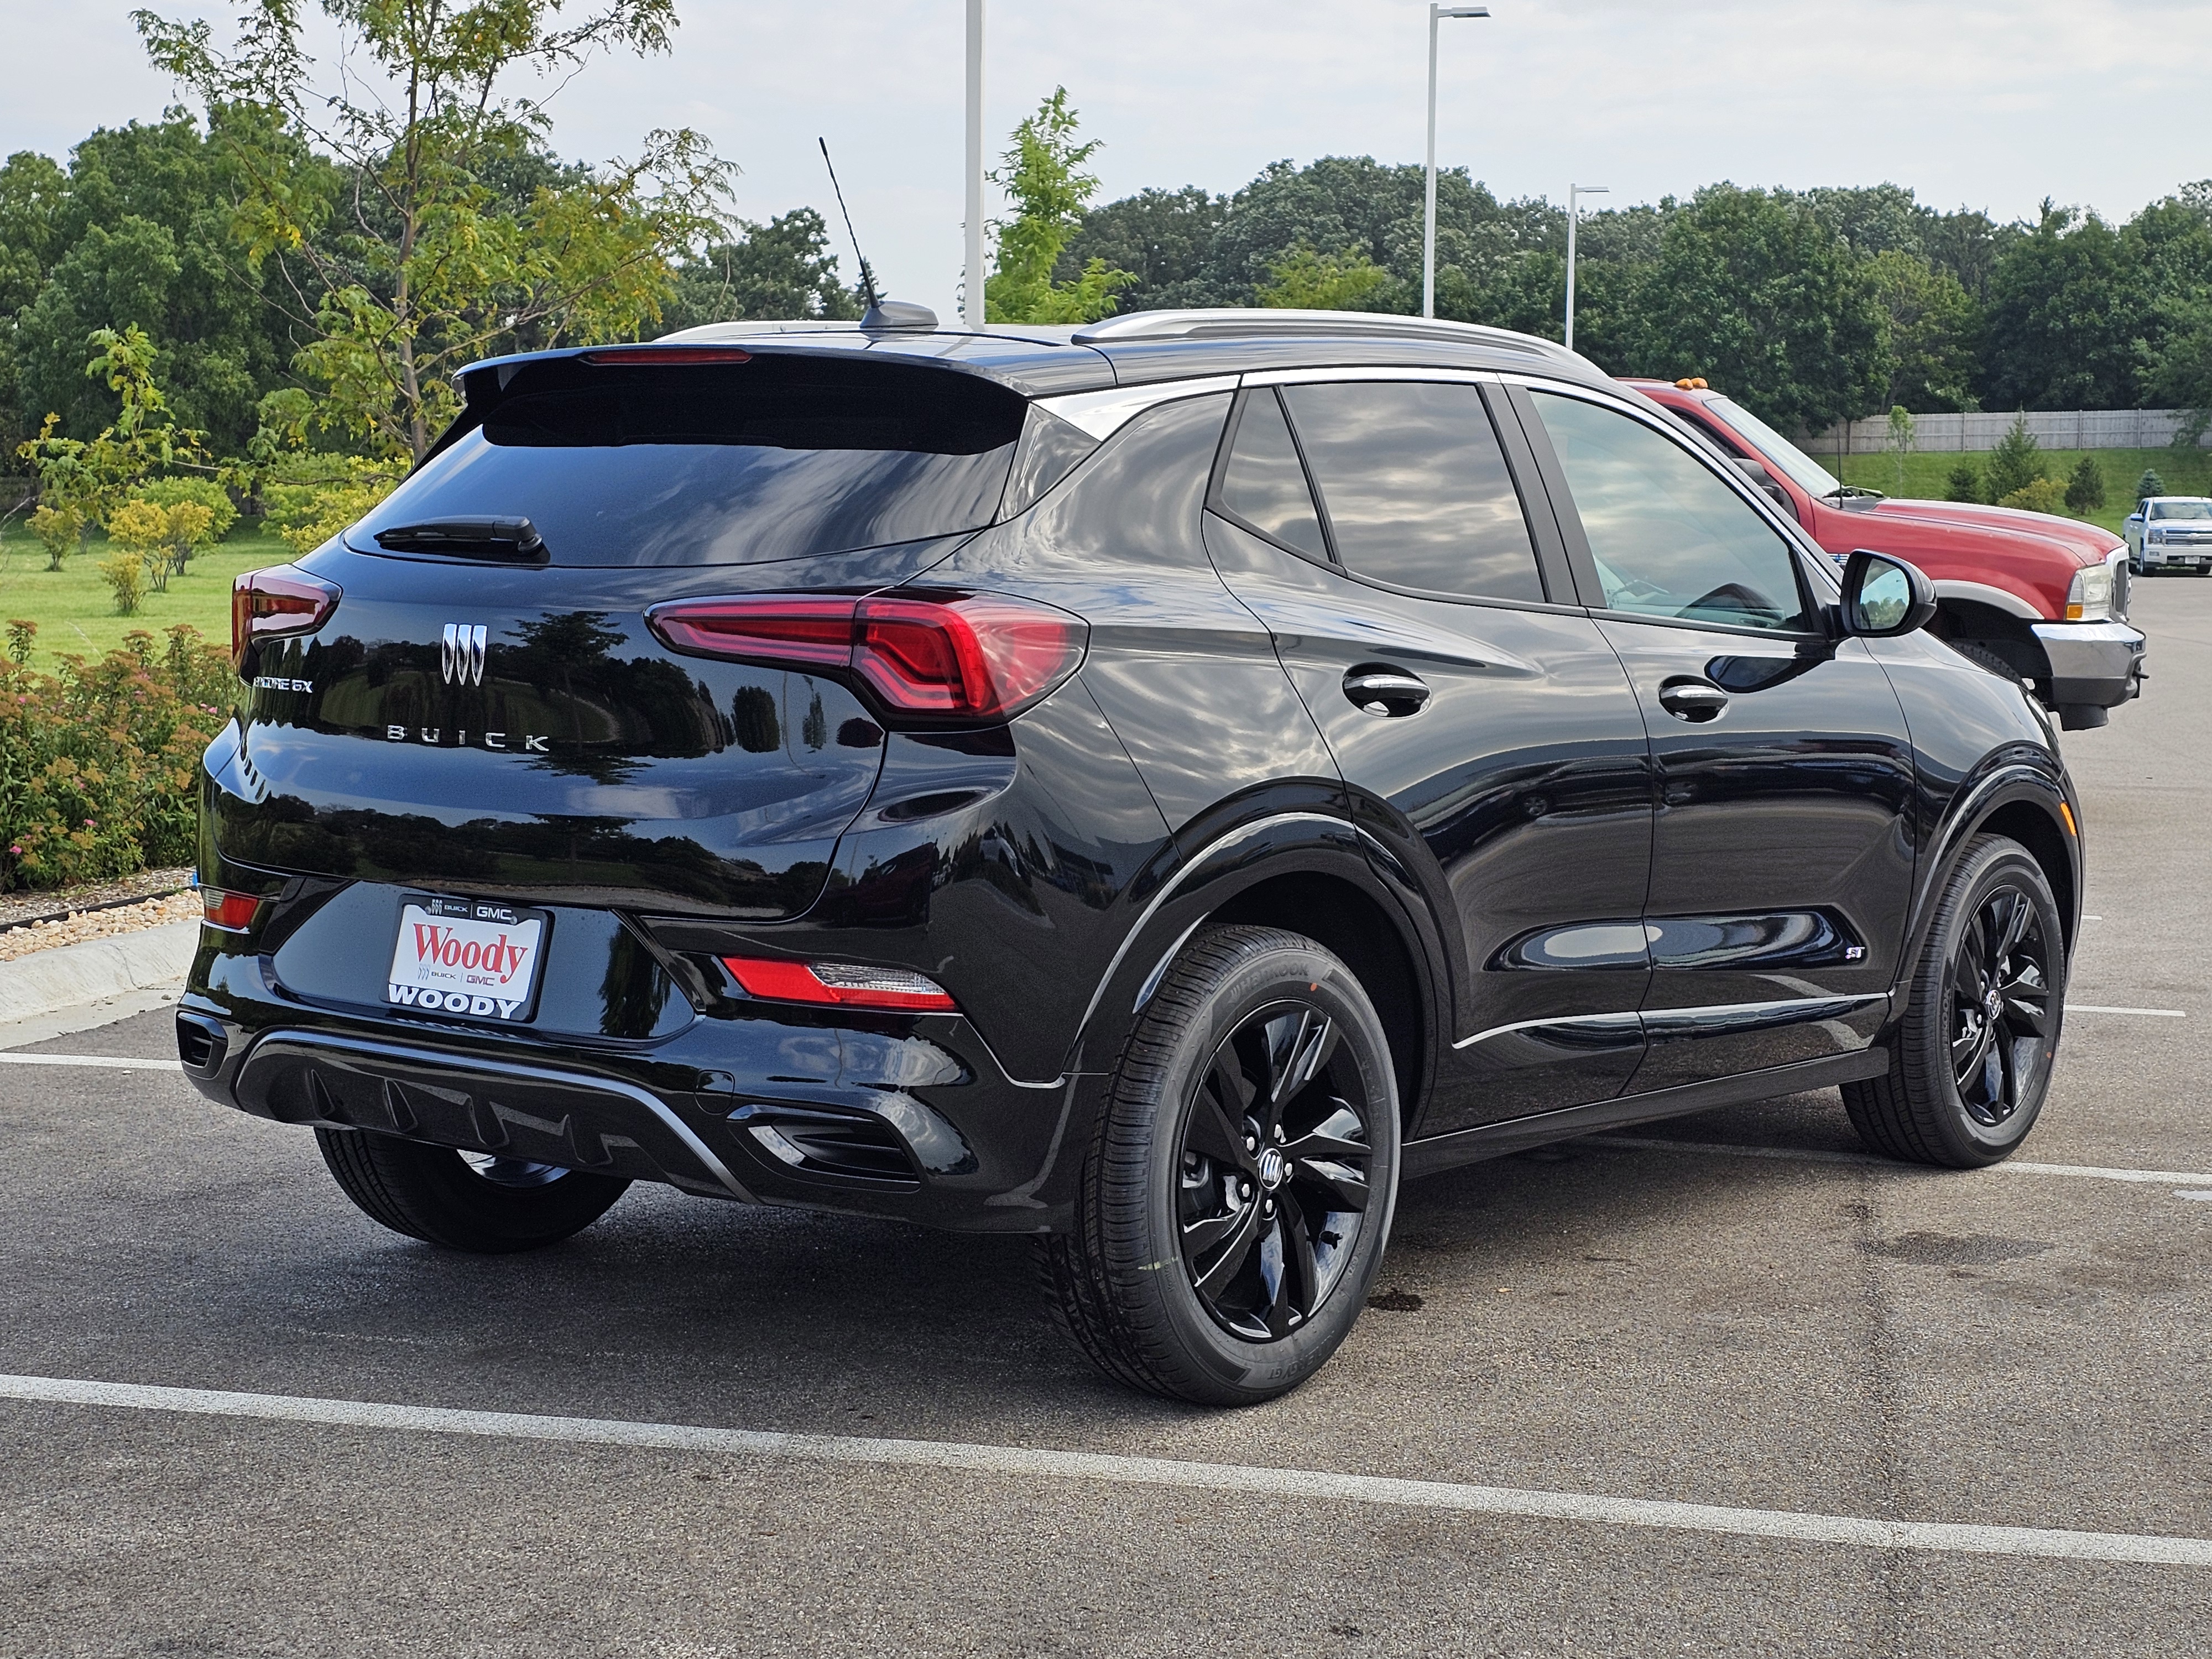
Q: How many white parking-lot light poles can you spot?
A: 3